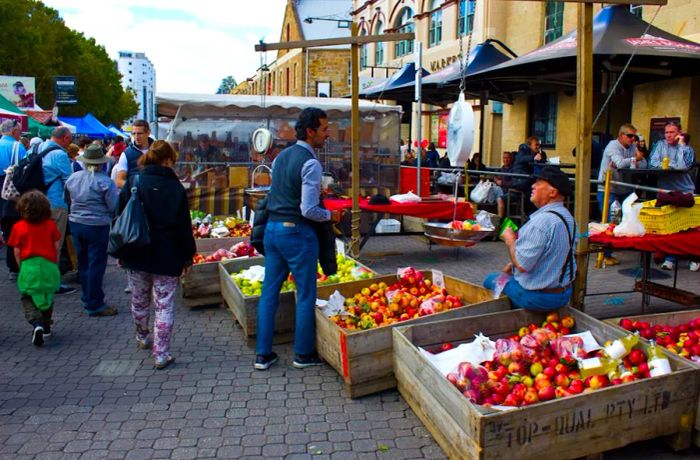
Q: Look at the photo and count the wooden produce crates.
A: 6